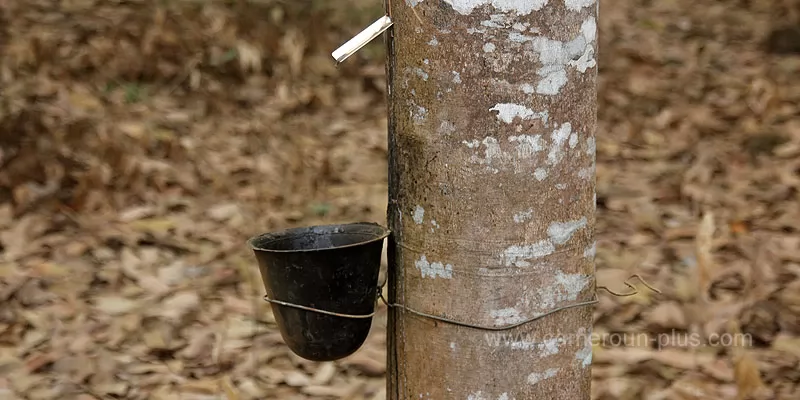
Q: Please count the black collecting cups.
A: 1